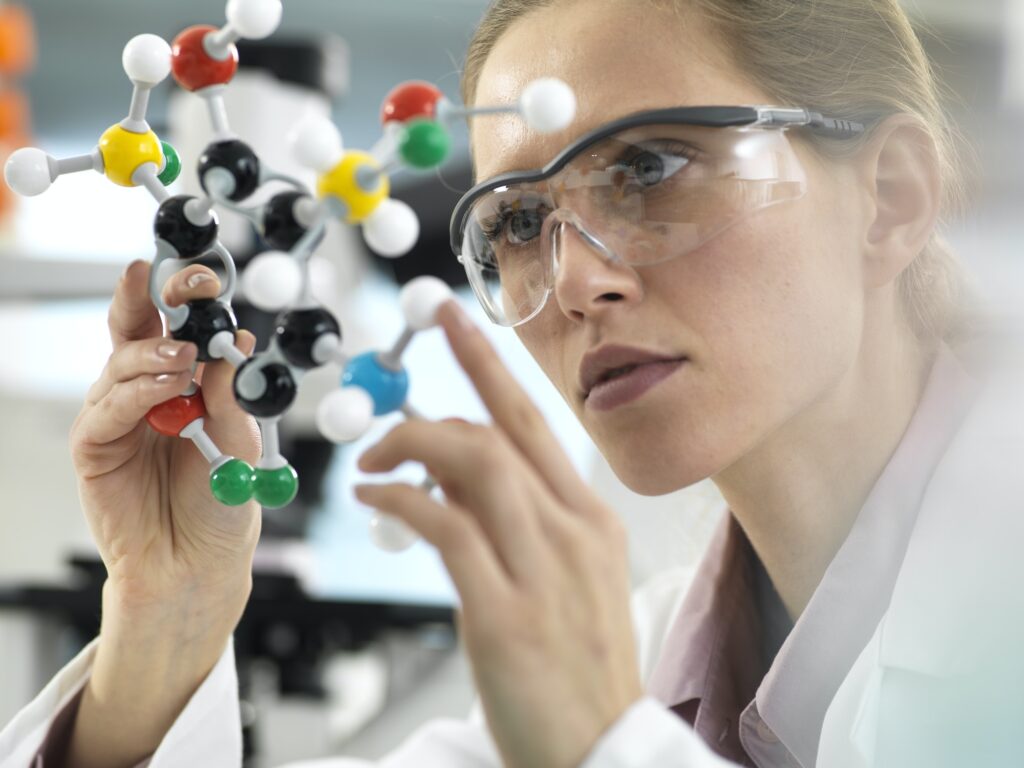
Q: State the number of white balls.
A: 11